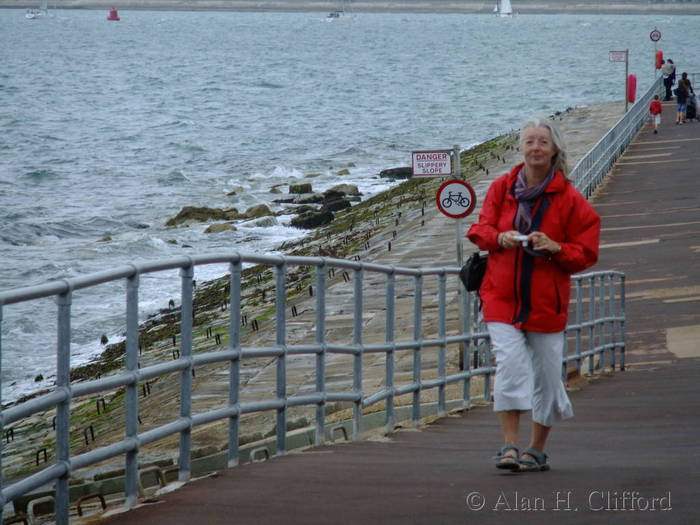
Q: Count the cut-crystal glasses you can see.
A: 0